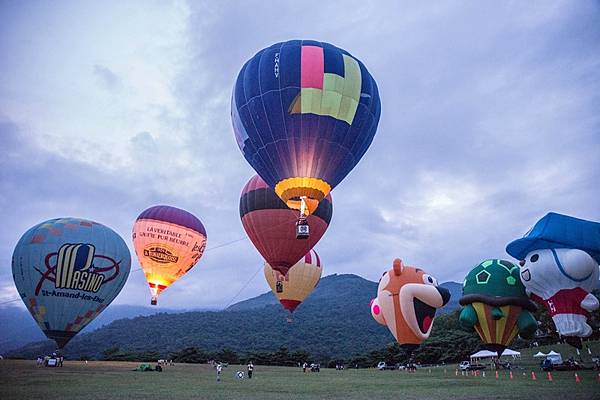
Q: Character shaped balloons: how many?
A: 3